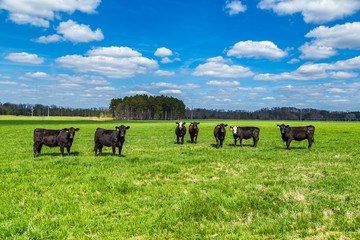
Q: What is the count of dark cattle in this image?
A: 7